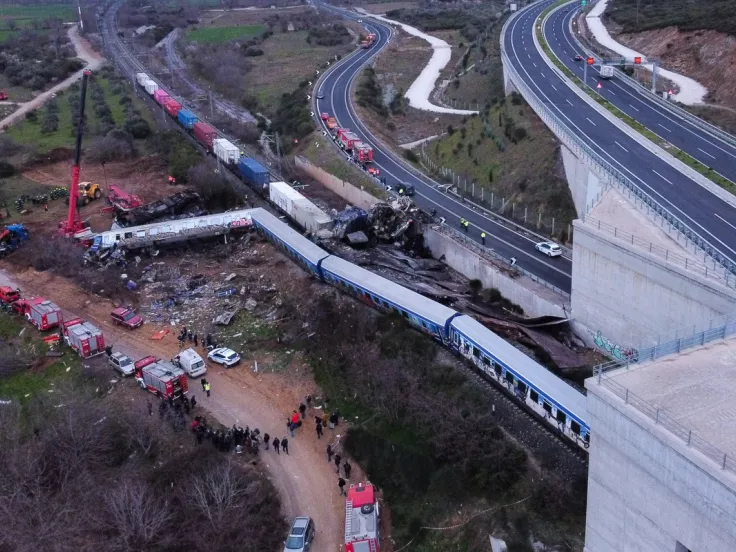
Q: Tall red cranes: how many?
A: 1